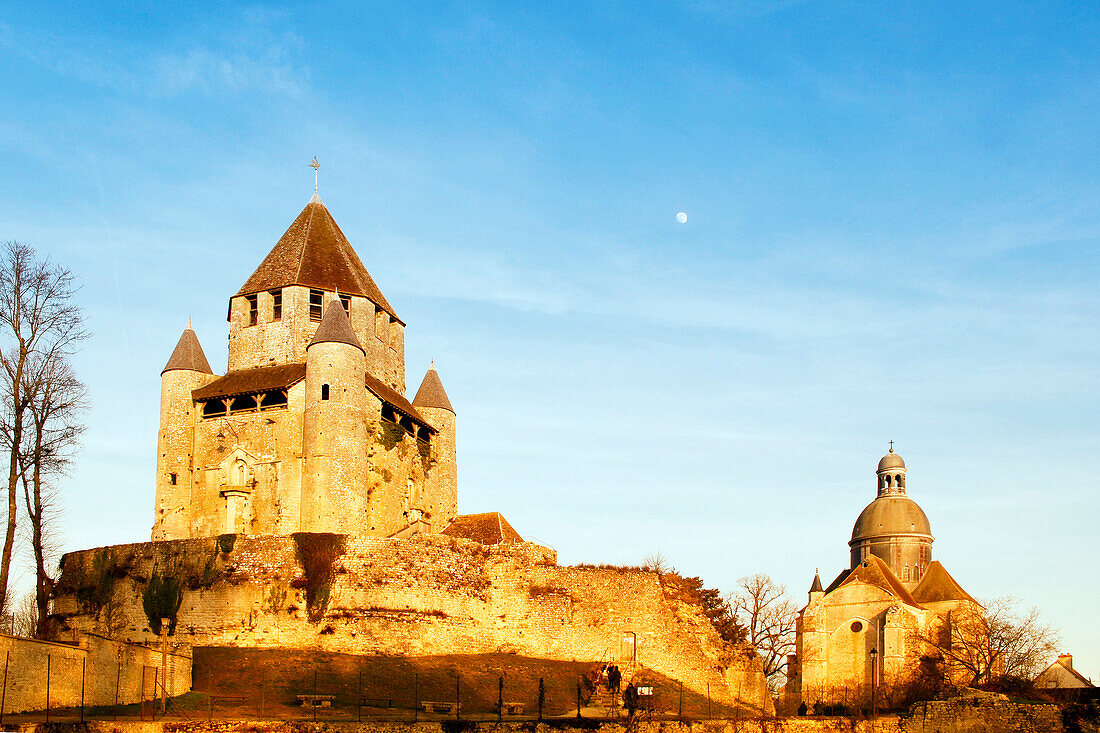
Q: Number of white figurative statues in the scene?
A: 0